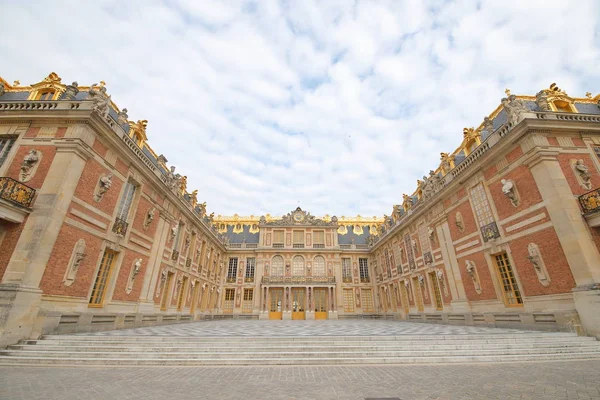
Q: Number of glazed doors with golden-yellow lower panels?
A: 3